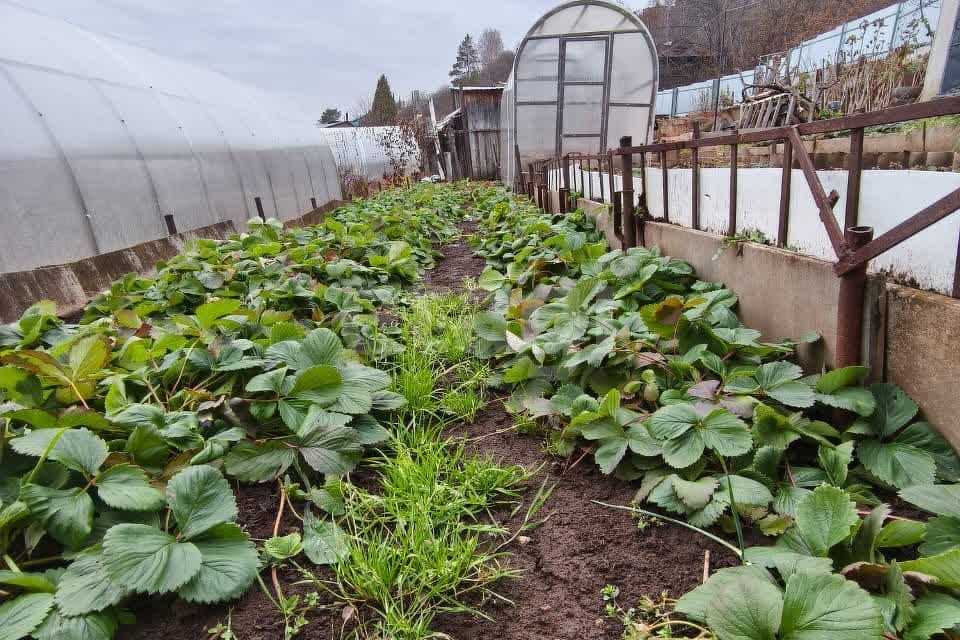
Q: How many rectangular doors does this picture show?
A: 1